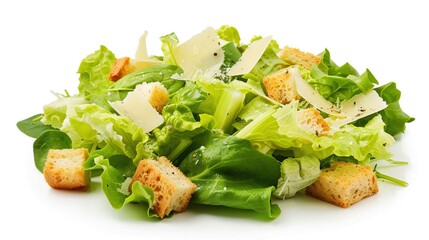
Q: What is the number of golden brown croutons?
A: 8